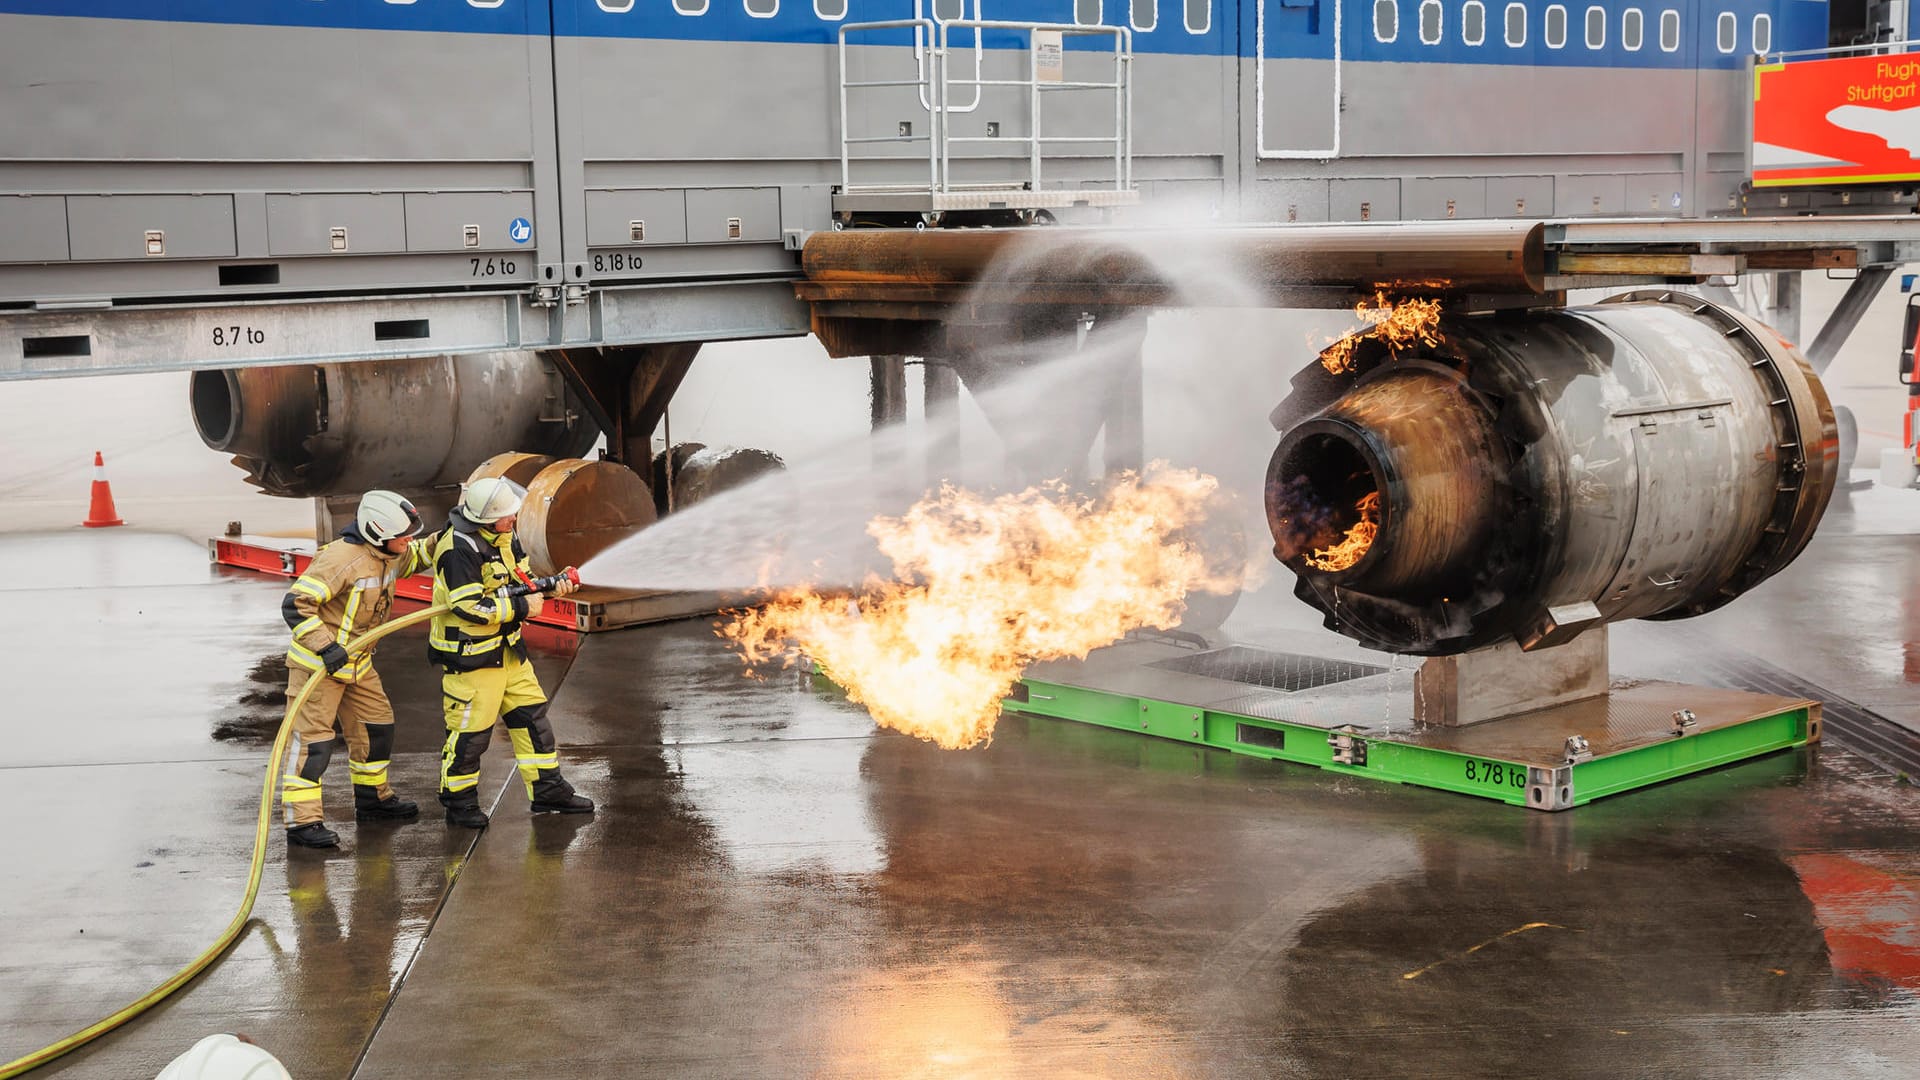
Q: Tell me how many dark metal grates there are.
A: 1